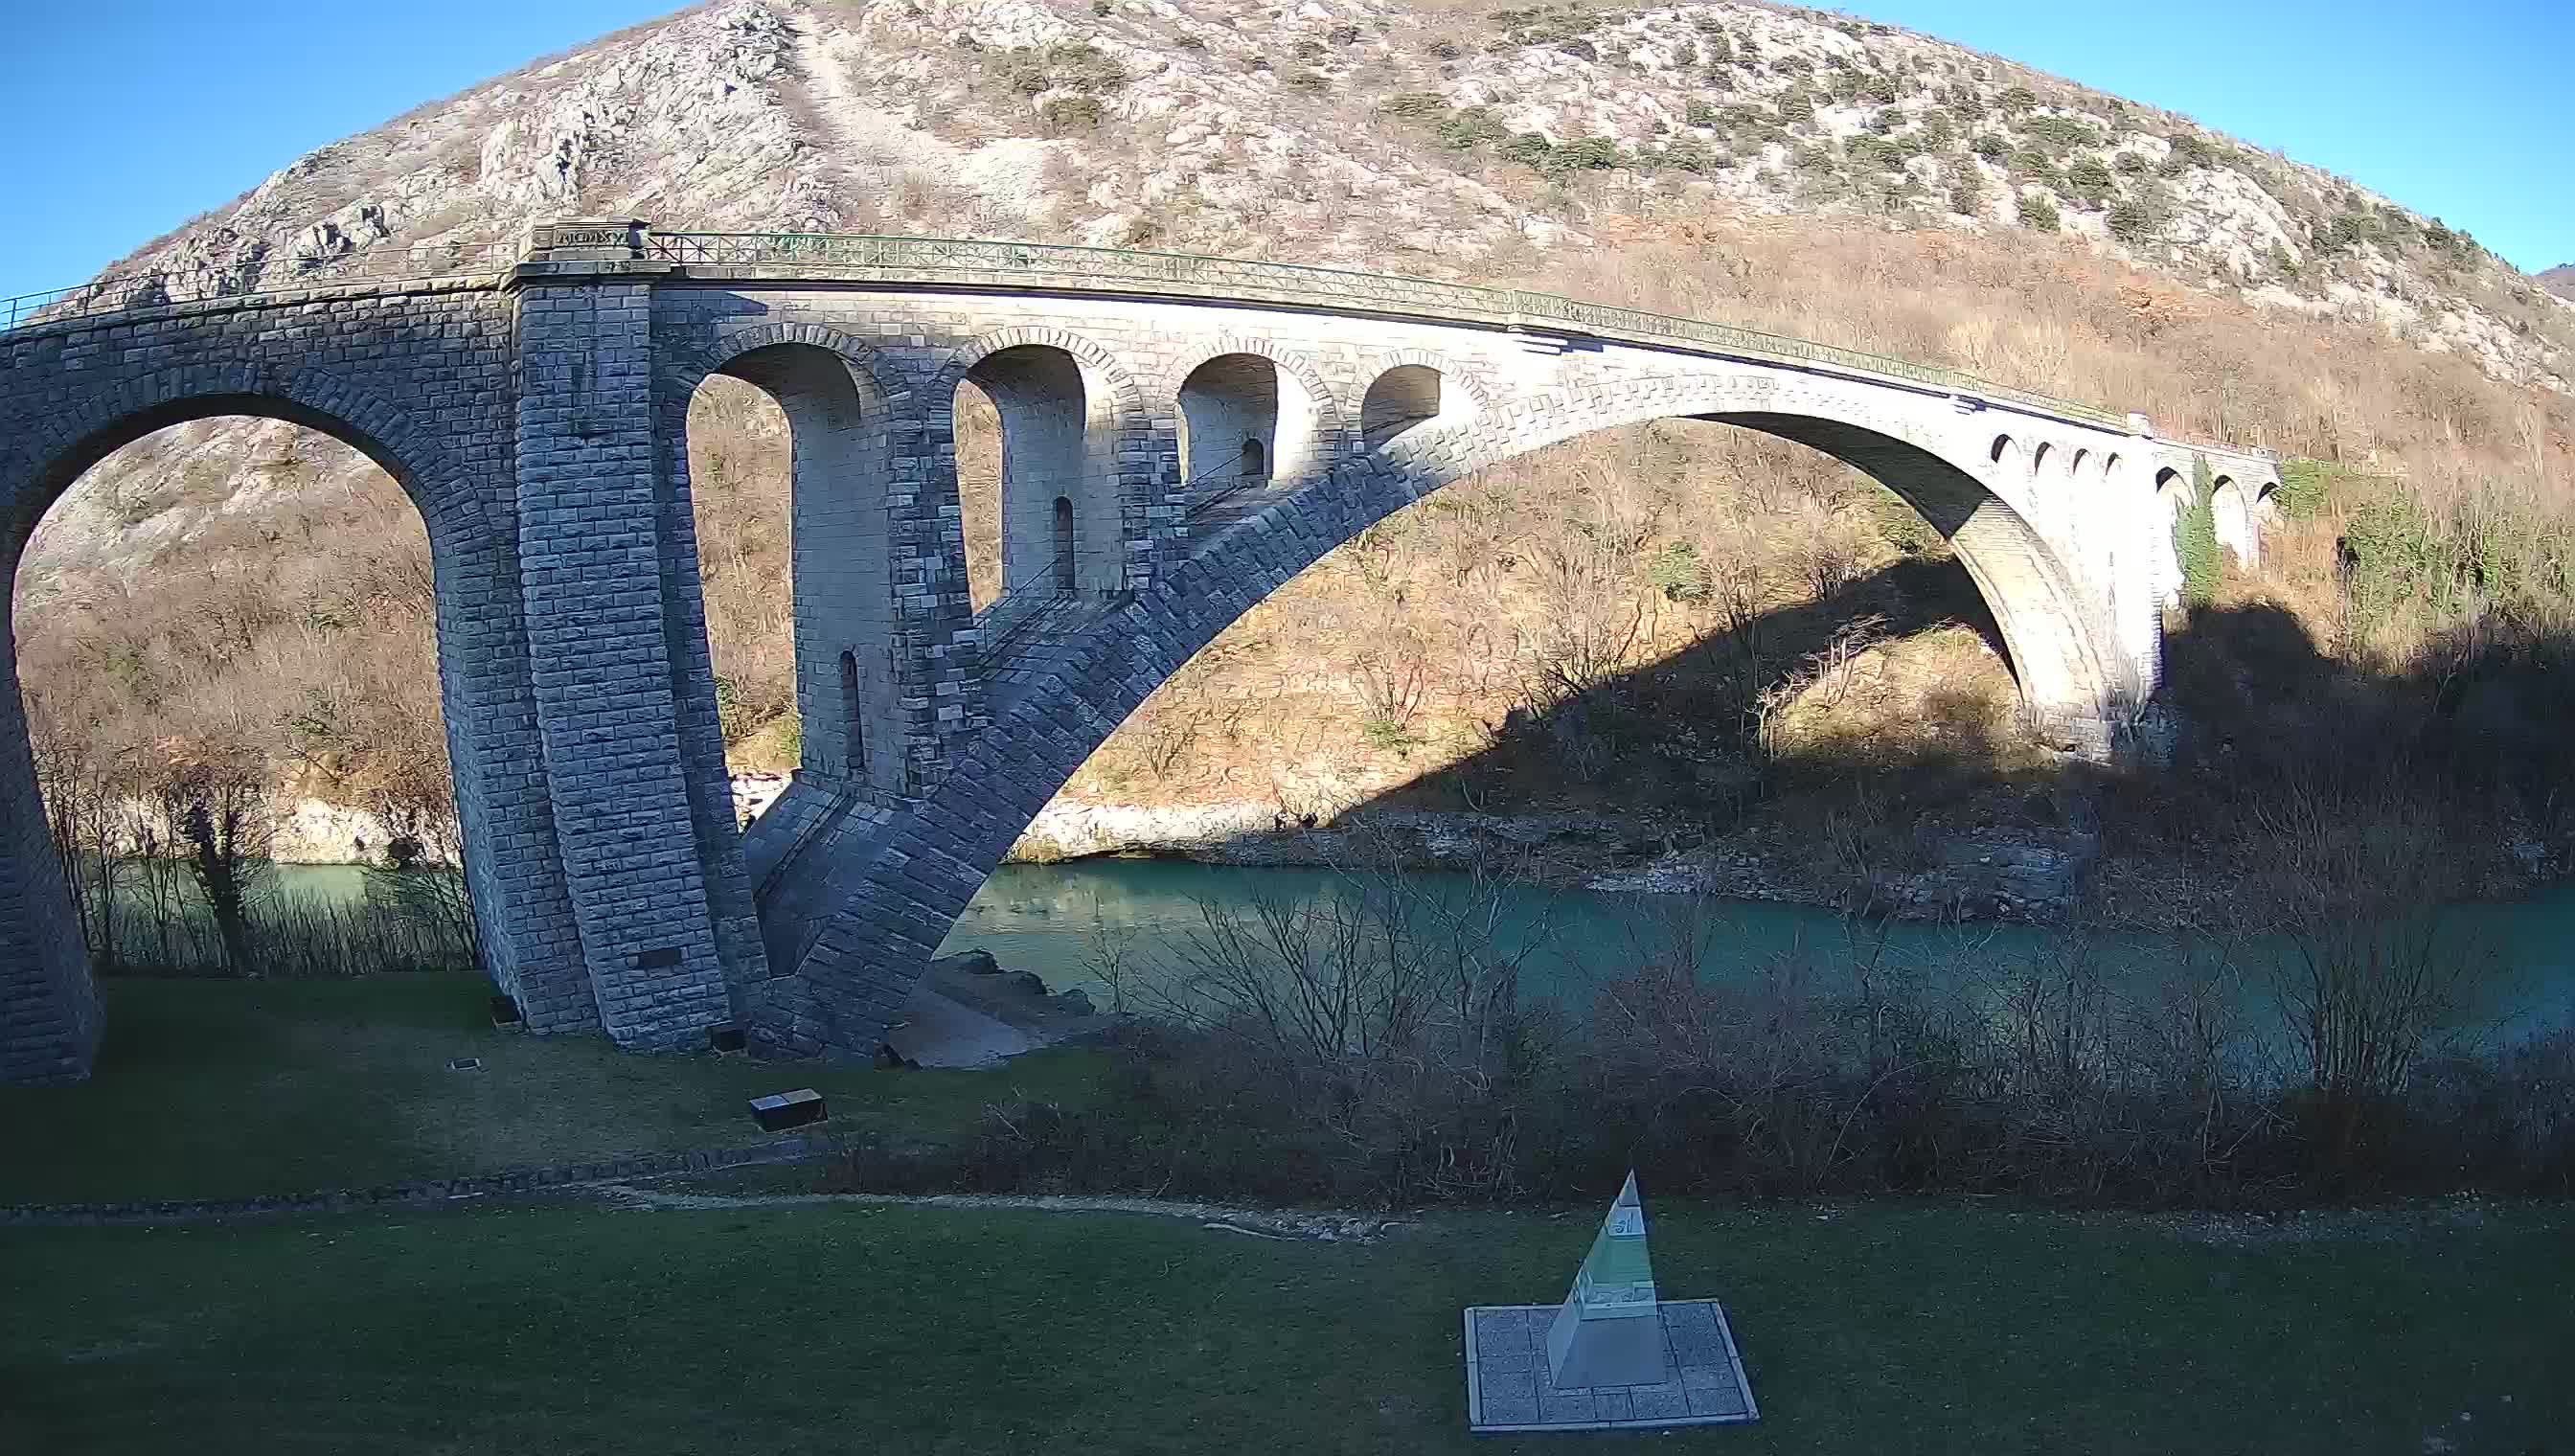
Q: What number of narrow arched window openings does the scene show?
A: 3